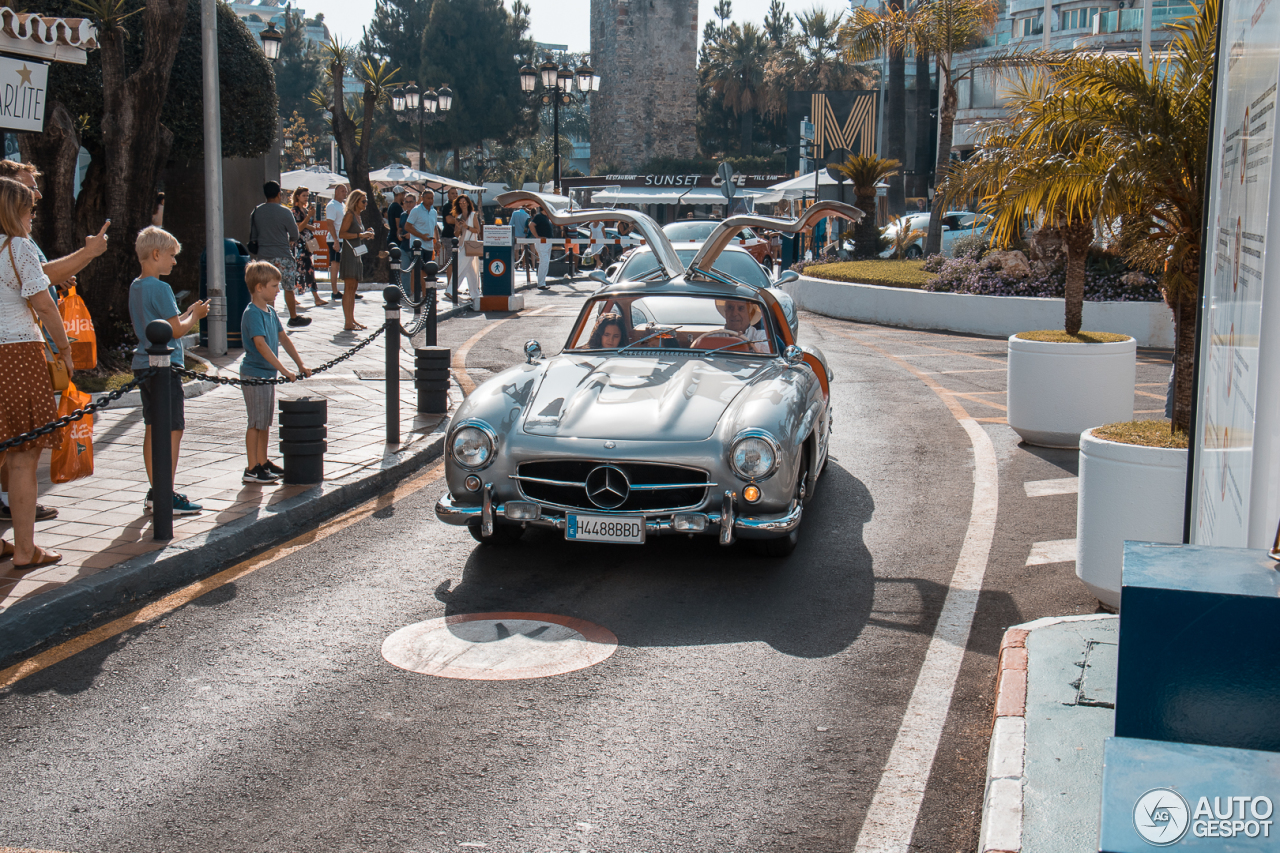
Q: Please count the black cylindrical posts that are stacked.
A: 2